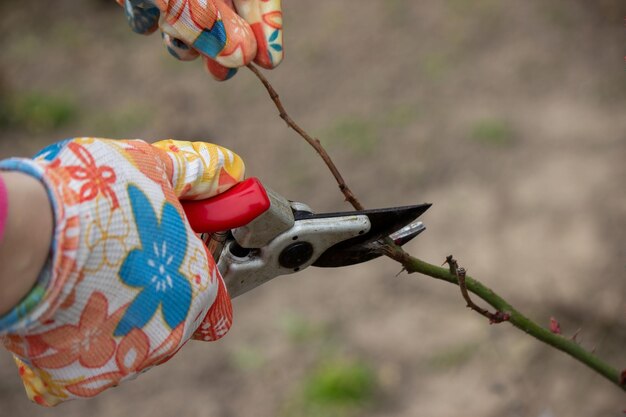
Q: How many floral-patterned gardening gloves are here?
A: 2